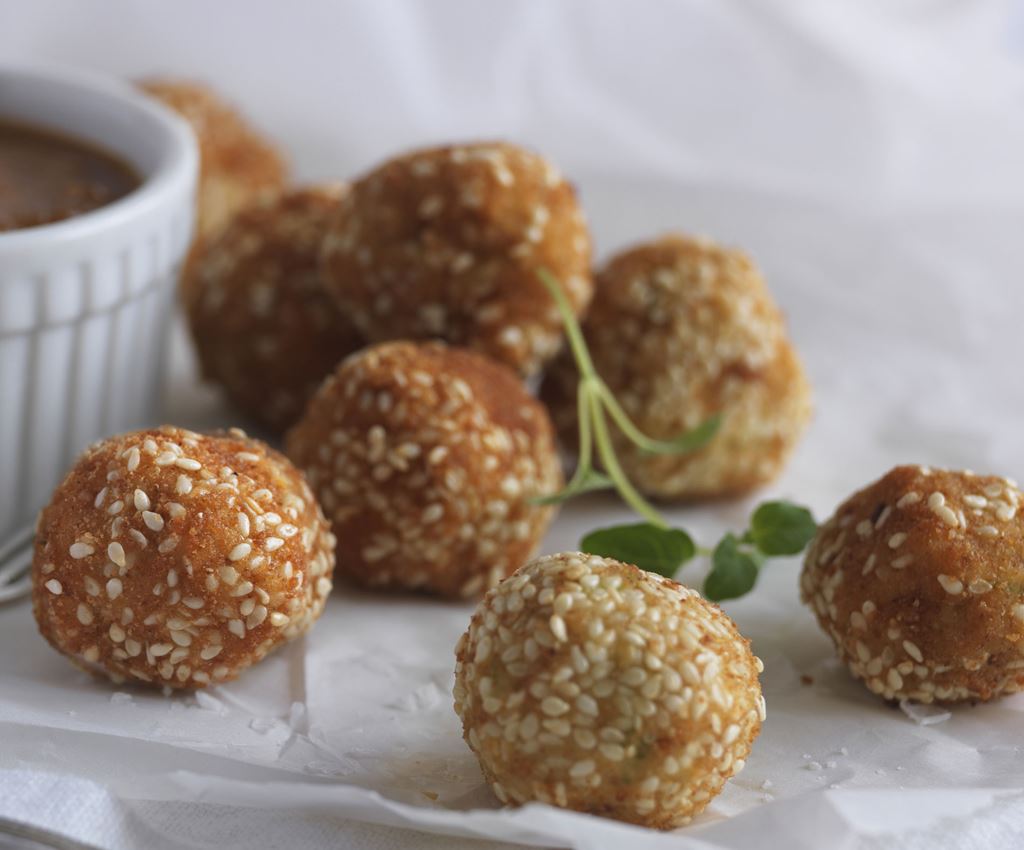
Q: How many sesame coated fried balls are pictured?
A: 8